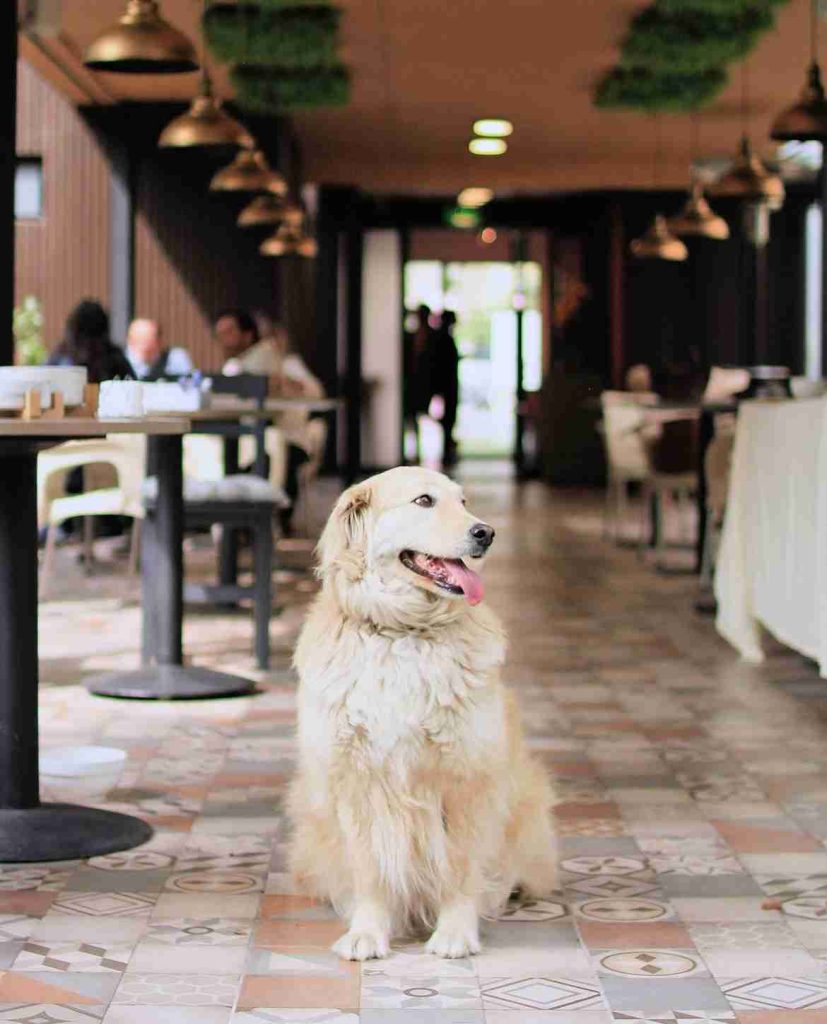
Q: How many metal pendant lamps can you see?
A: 9